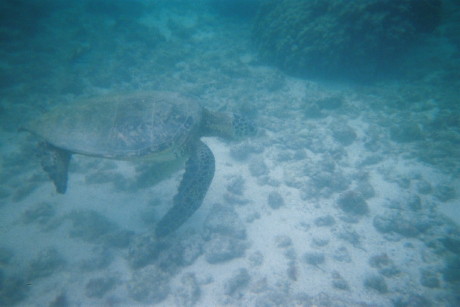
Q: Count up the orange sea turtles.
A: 0